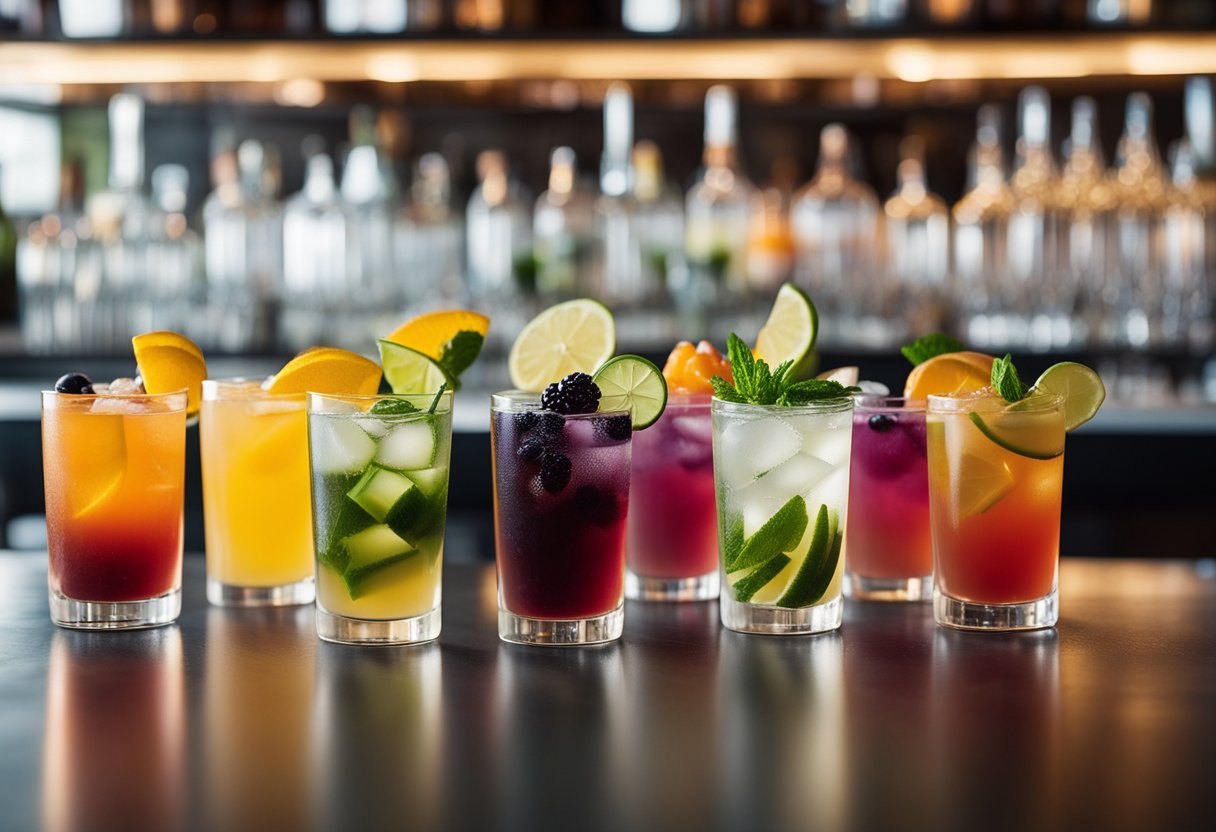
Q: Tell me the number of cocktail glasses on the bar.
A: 8